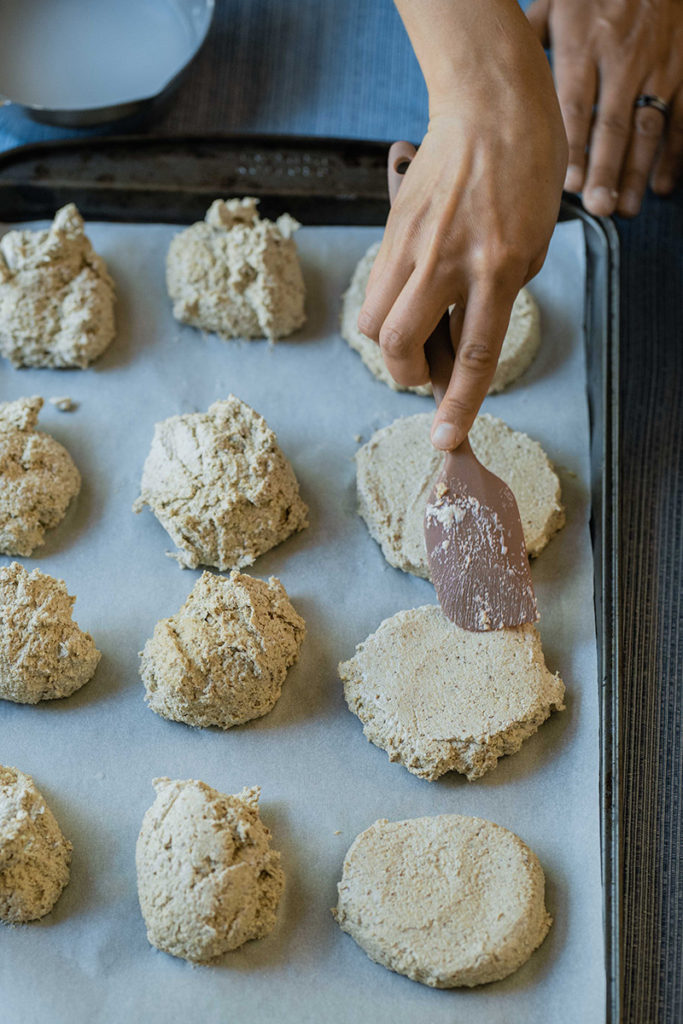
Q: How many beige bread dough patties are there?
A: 12